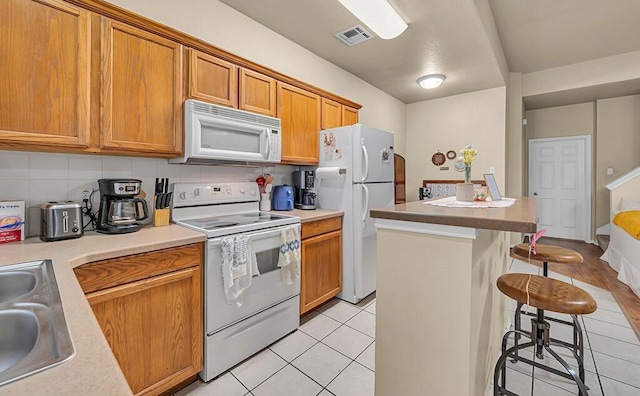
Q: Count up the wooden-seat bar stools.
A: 2